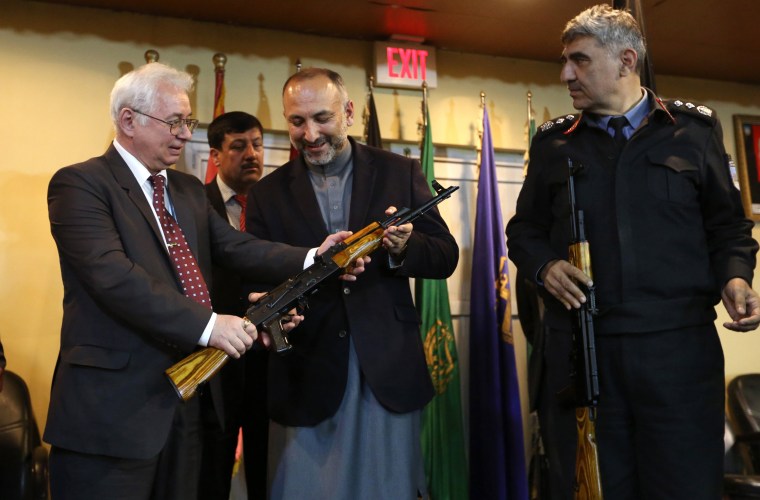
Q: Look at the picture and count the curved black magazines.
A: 0